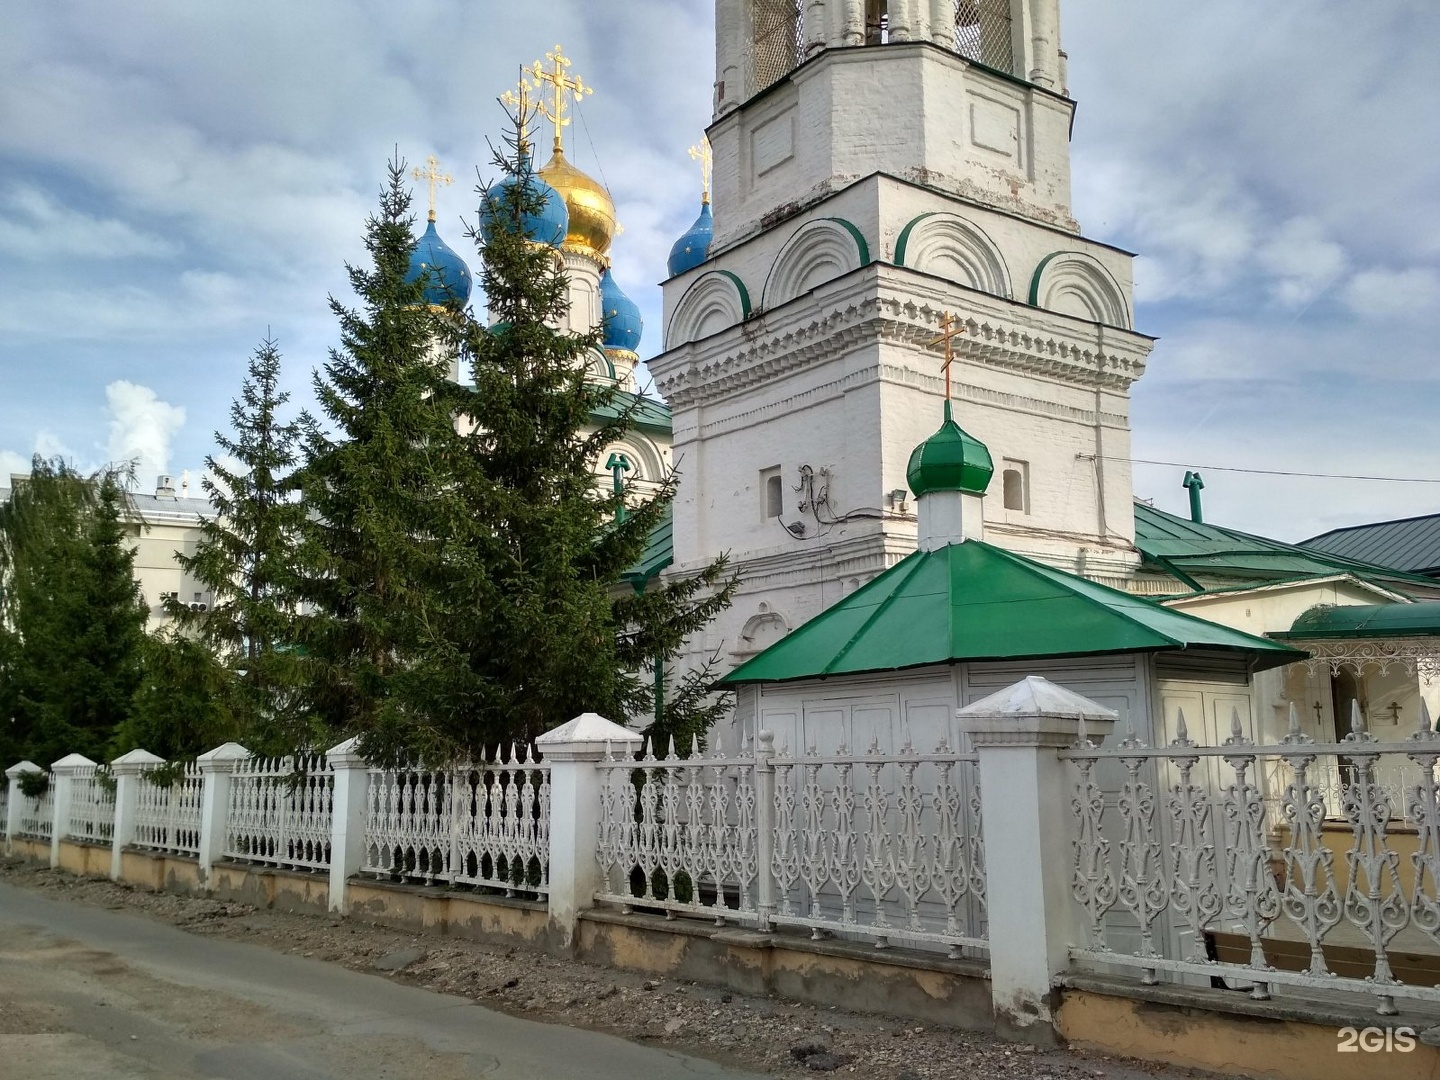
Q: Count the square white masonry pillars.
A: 7